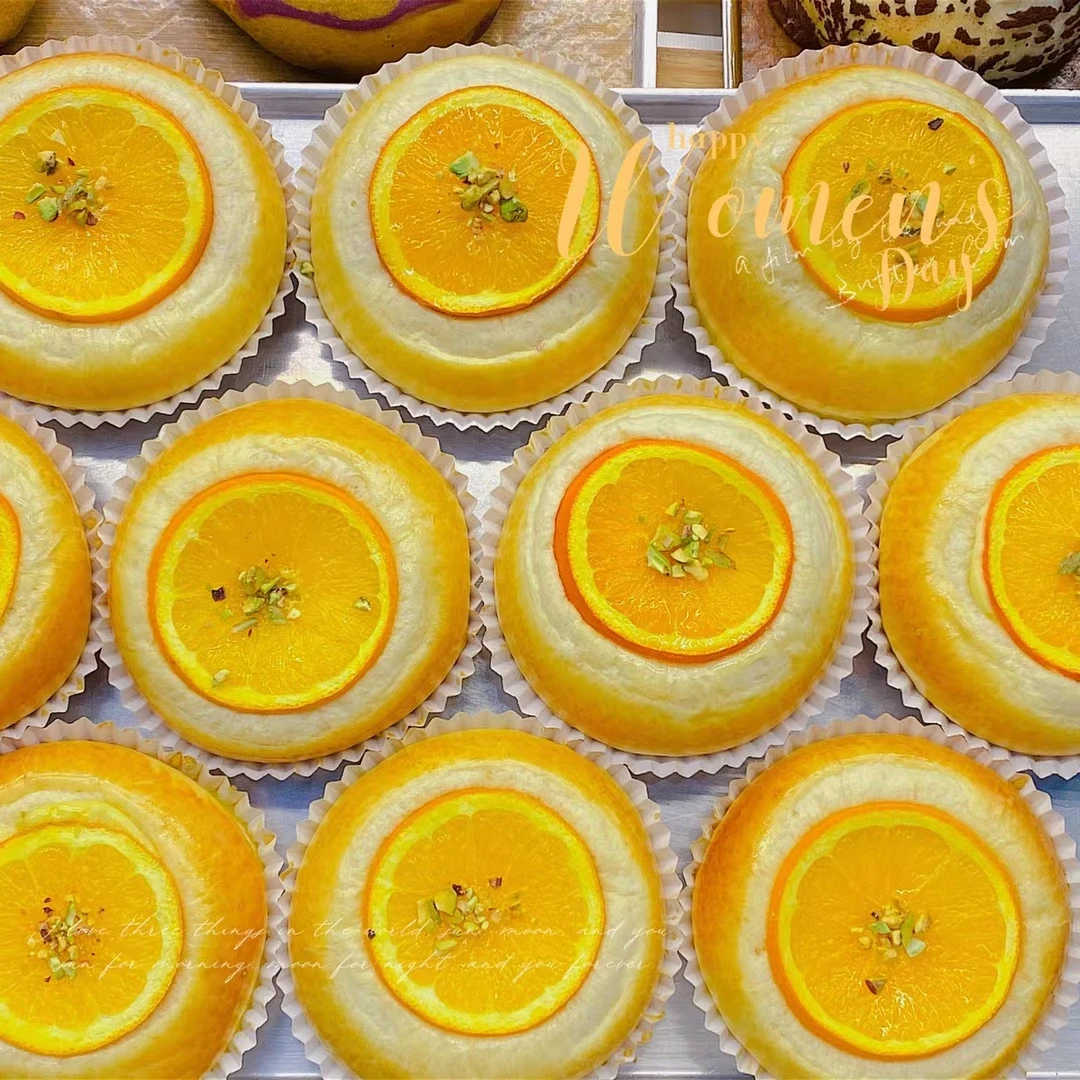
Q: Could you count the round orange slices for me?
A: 10